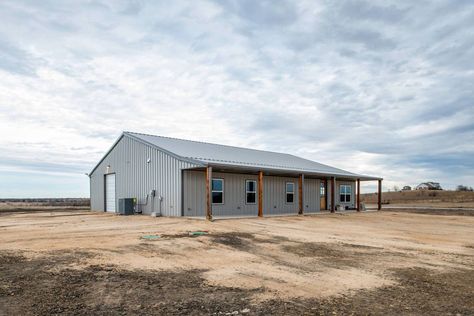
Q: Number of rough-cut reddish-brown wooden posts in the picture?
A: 6